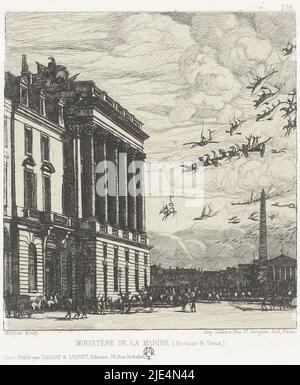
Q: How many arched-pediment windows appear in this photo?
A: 2